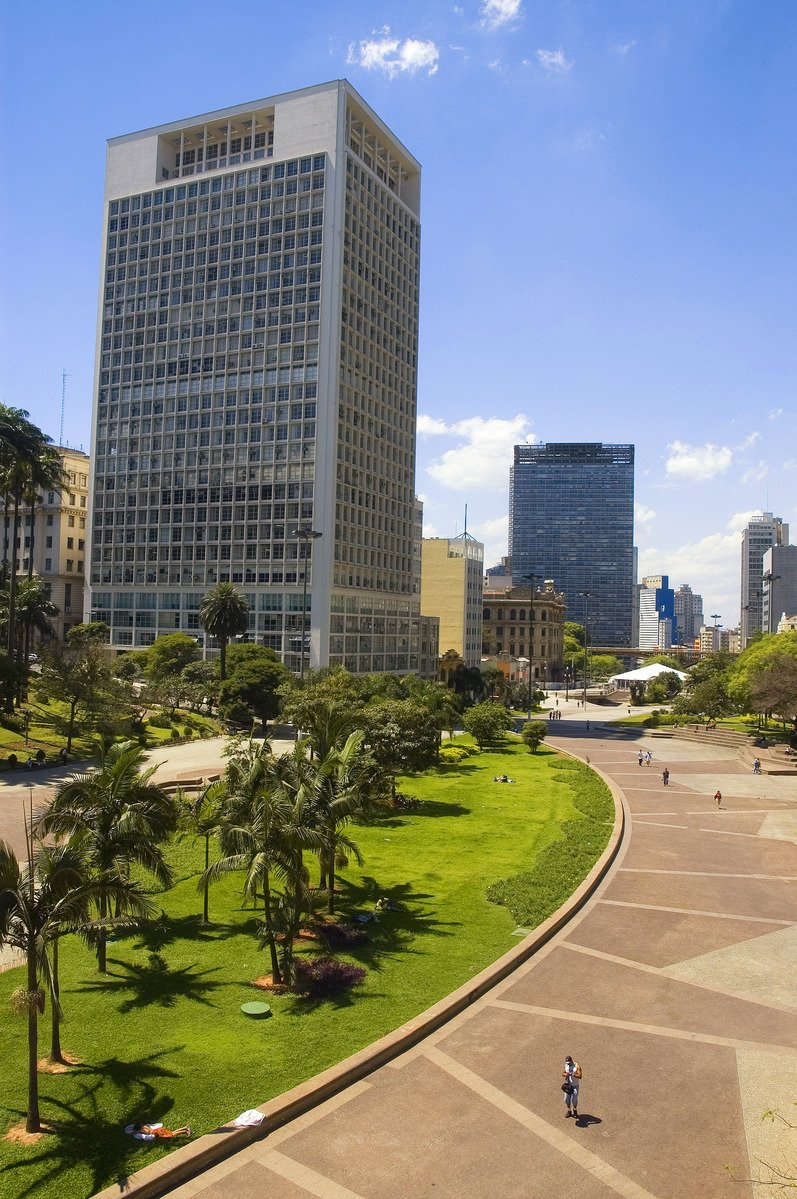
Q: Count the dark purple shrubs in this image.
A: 2